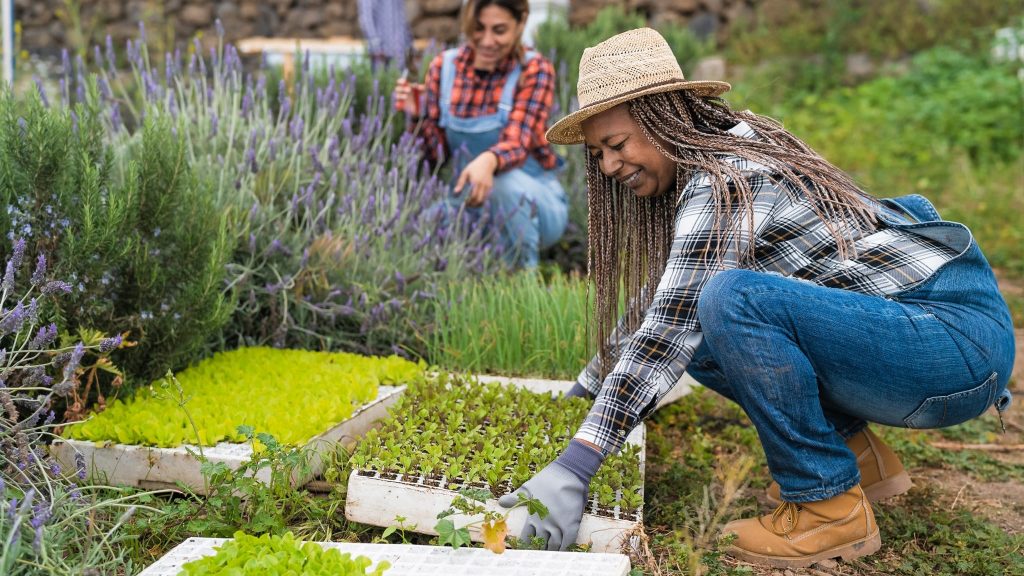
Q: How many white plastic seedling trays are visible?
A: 4